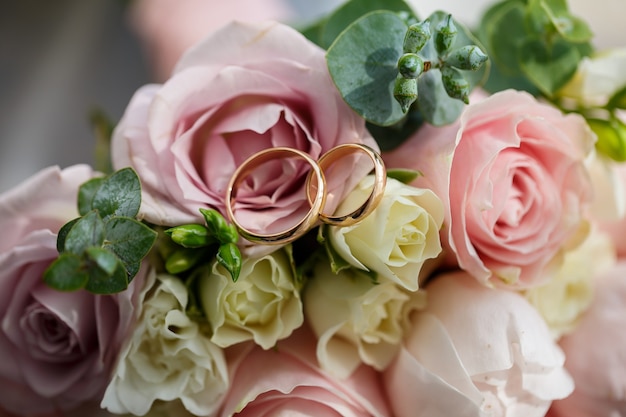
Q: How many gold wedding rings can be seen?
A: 2